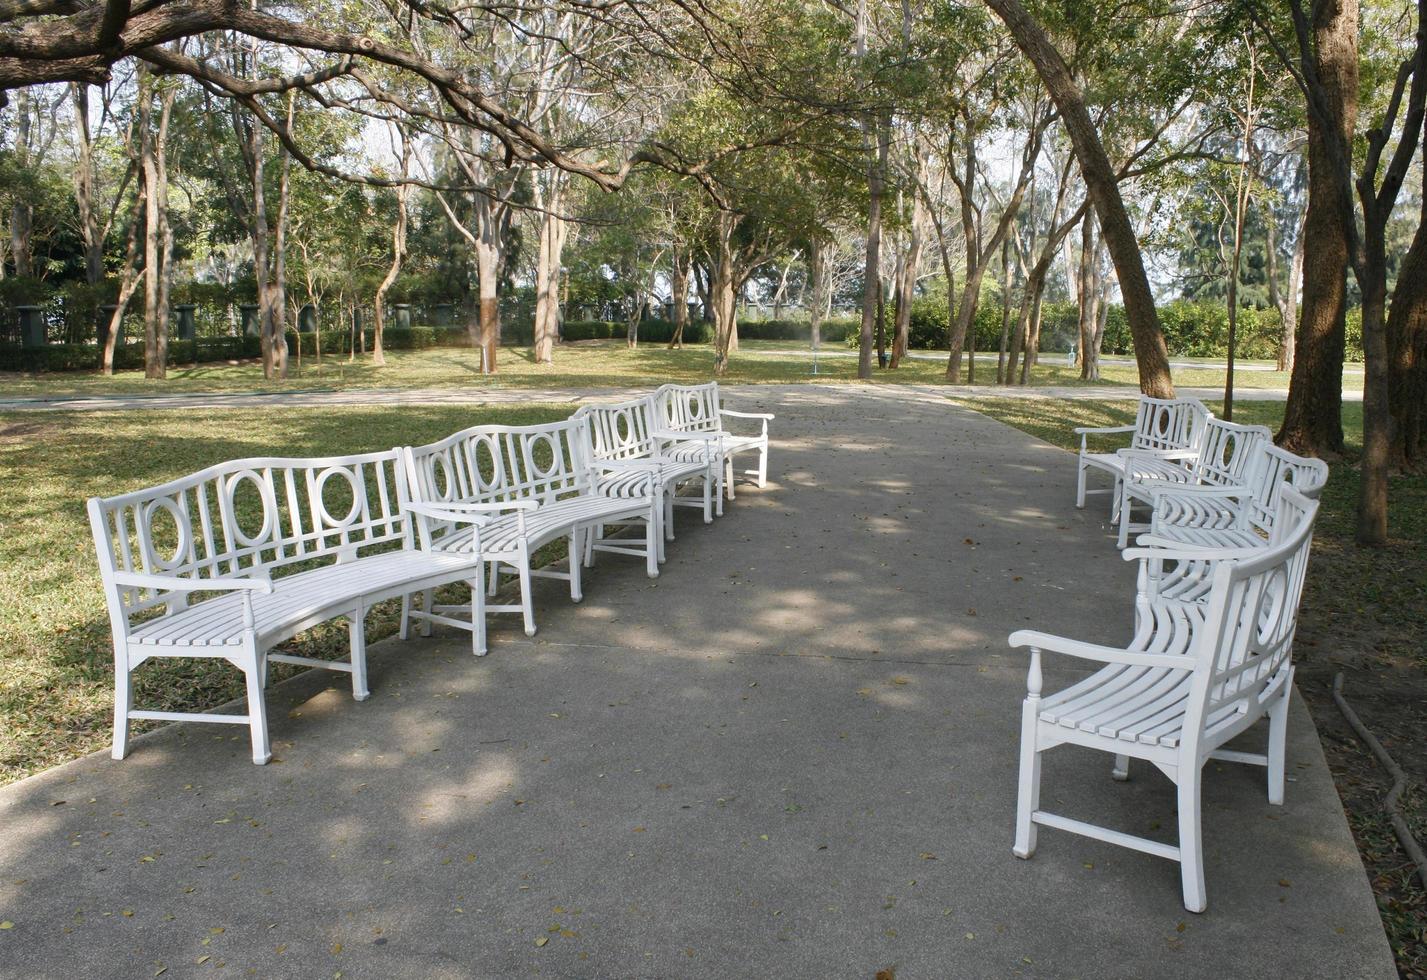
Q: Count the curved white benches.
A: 8